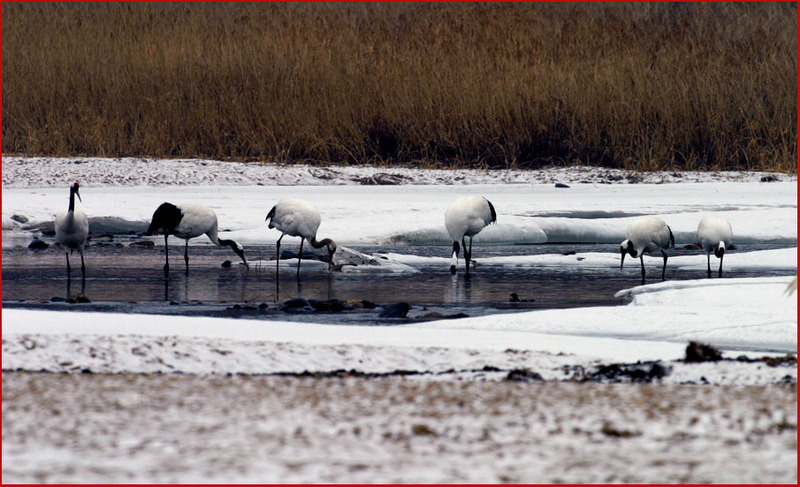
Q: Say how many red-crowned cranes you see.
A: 6